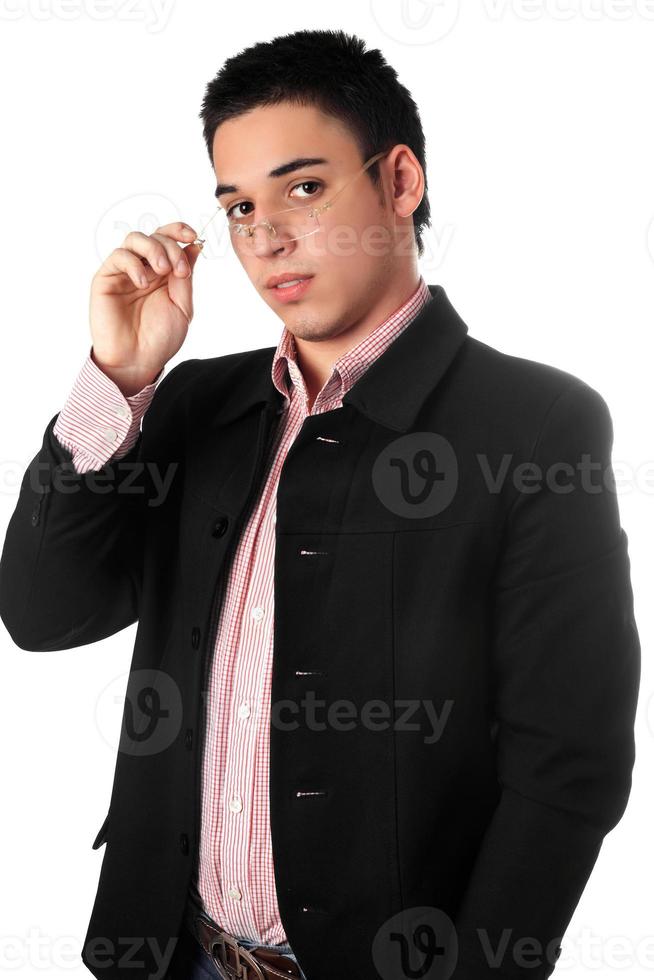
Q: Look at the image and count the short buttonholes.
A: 5